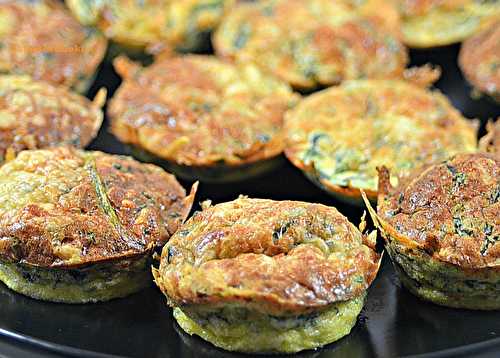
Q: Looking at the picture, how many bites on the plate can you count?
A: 12